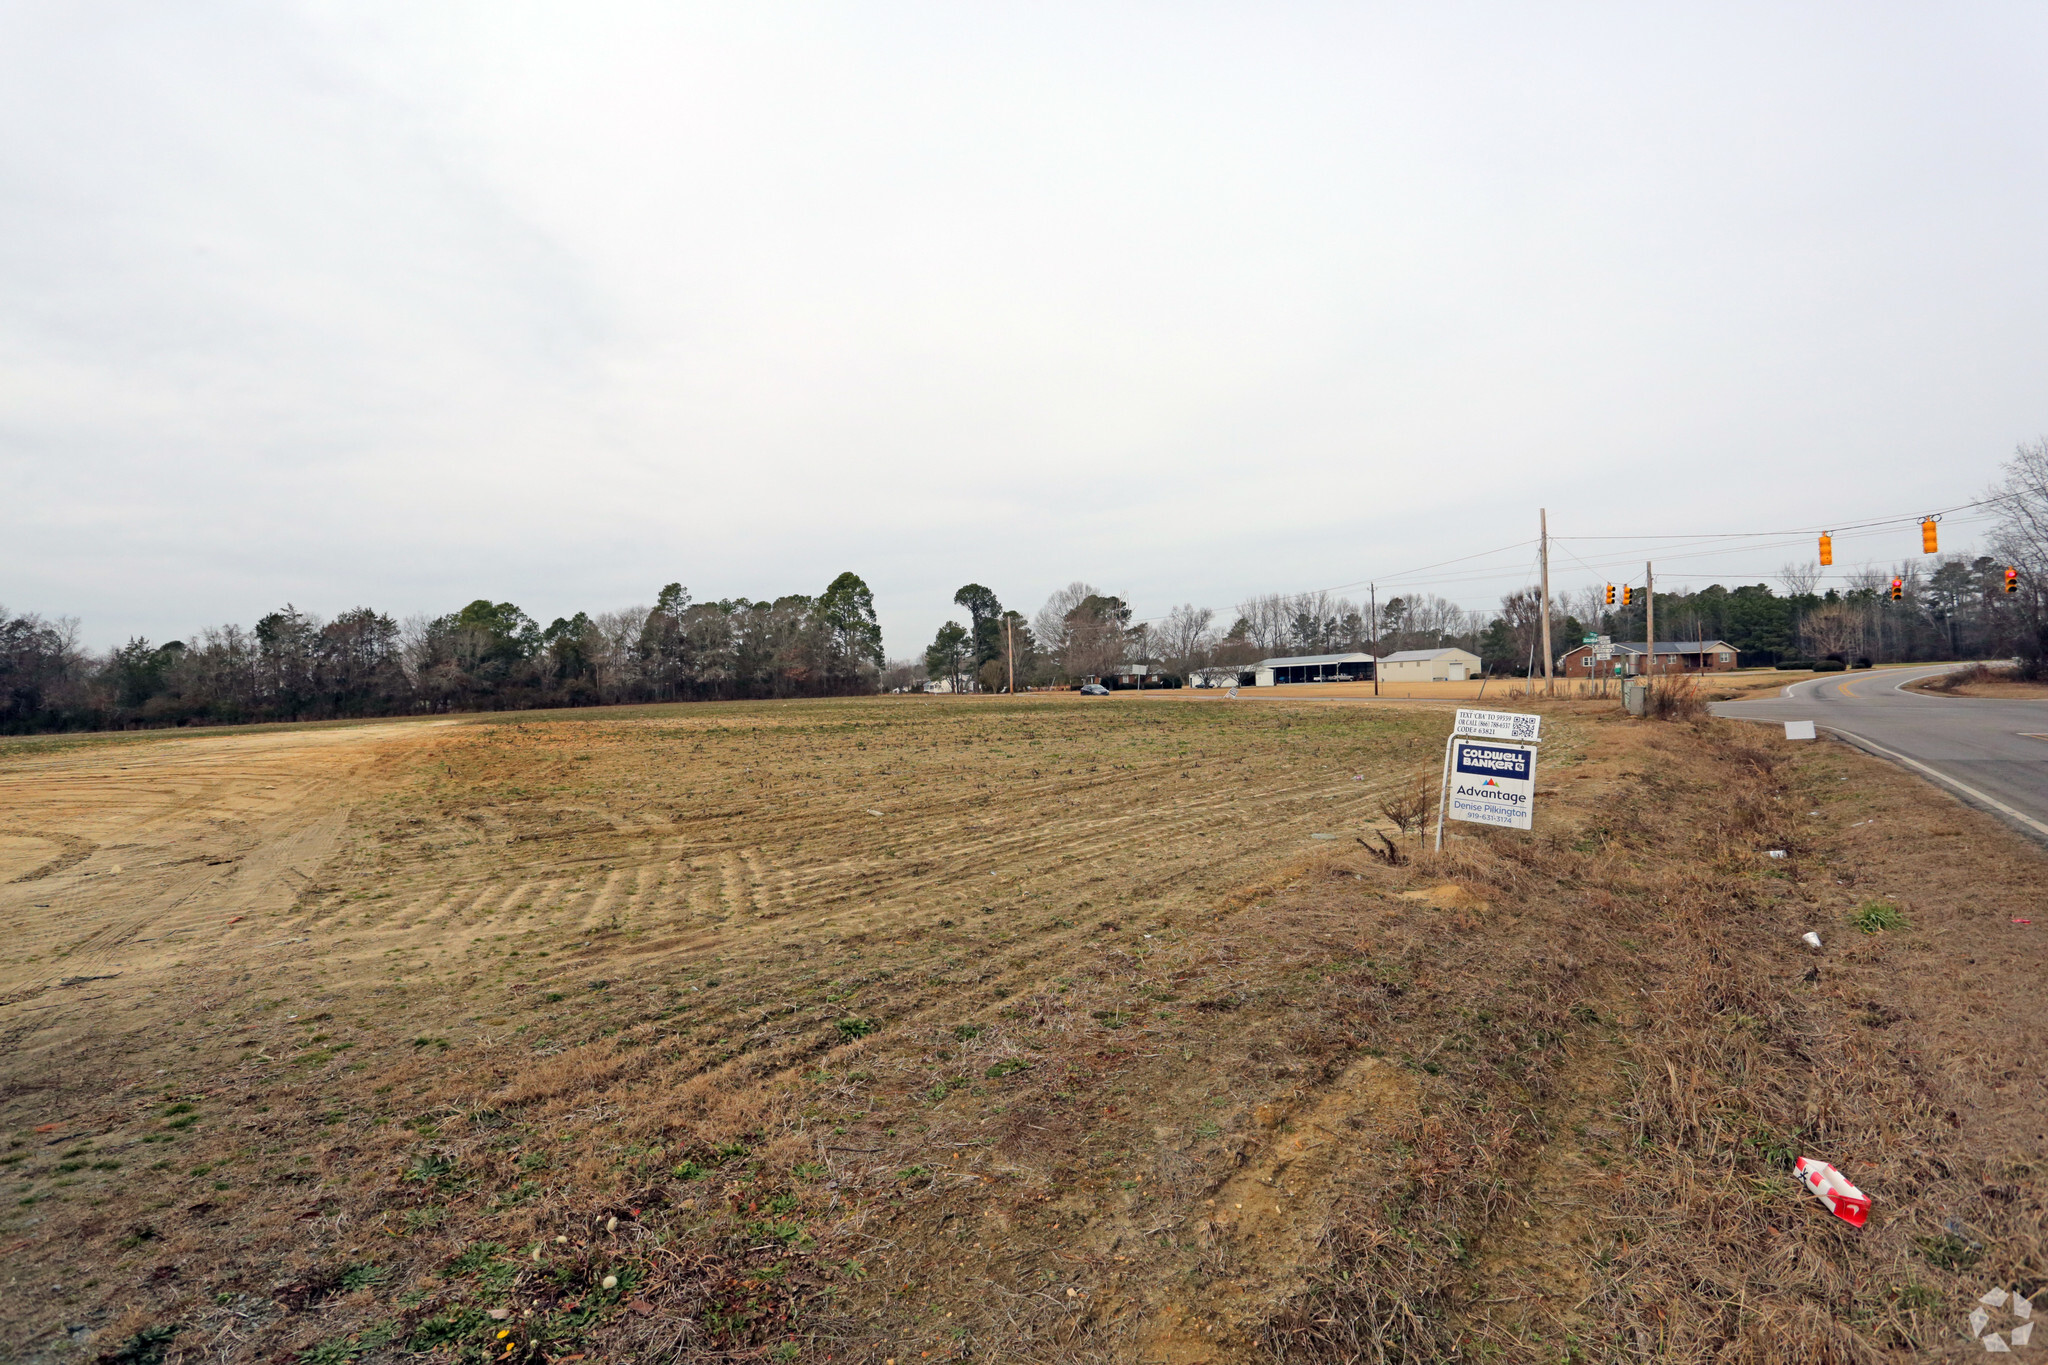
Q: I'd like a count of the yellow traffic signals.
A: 6